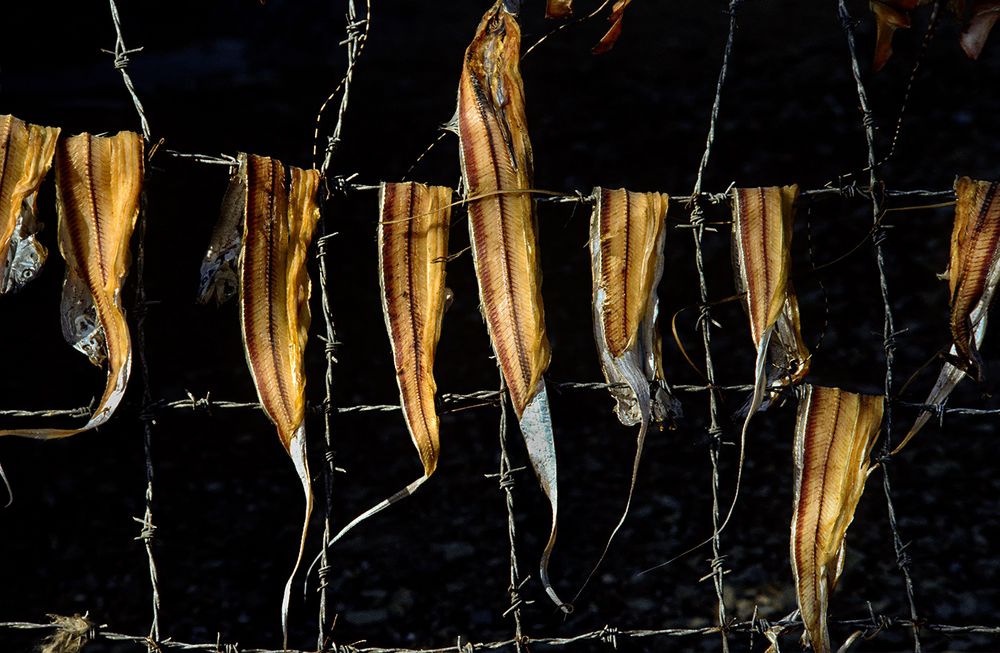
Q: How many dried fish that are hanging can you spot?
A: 9